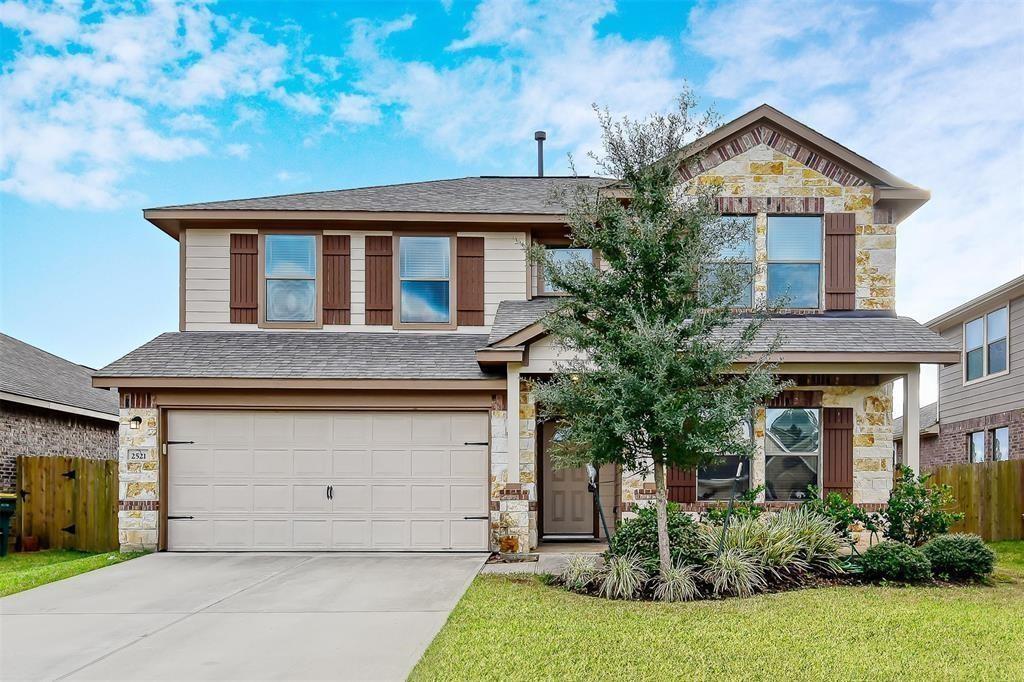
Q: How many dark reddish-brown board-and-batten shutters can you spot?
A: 7